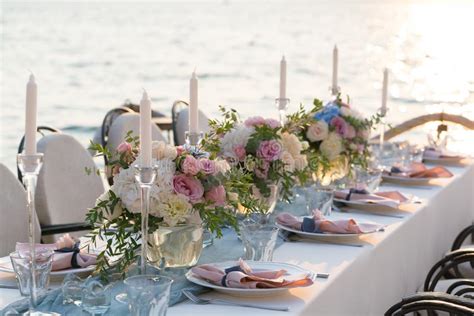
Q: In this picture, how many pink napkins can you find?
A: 6